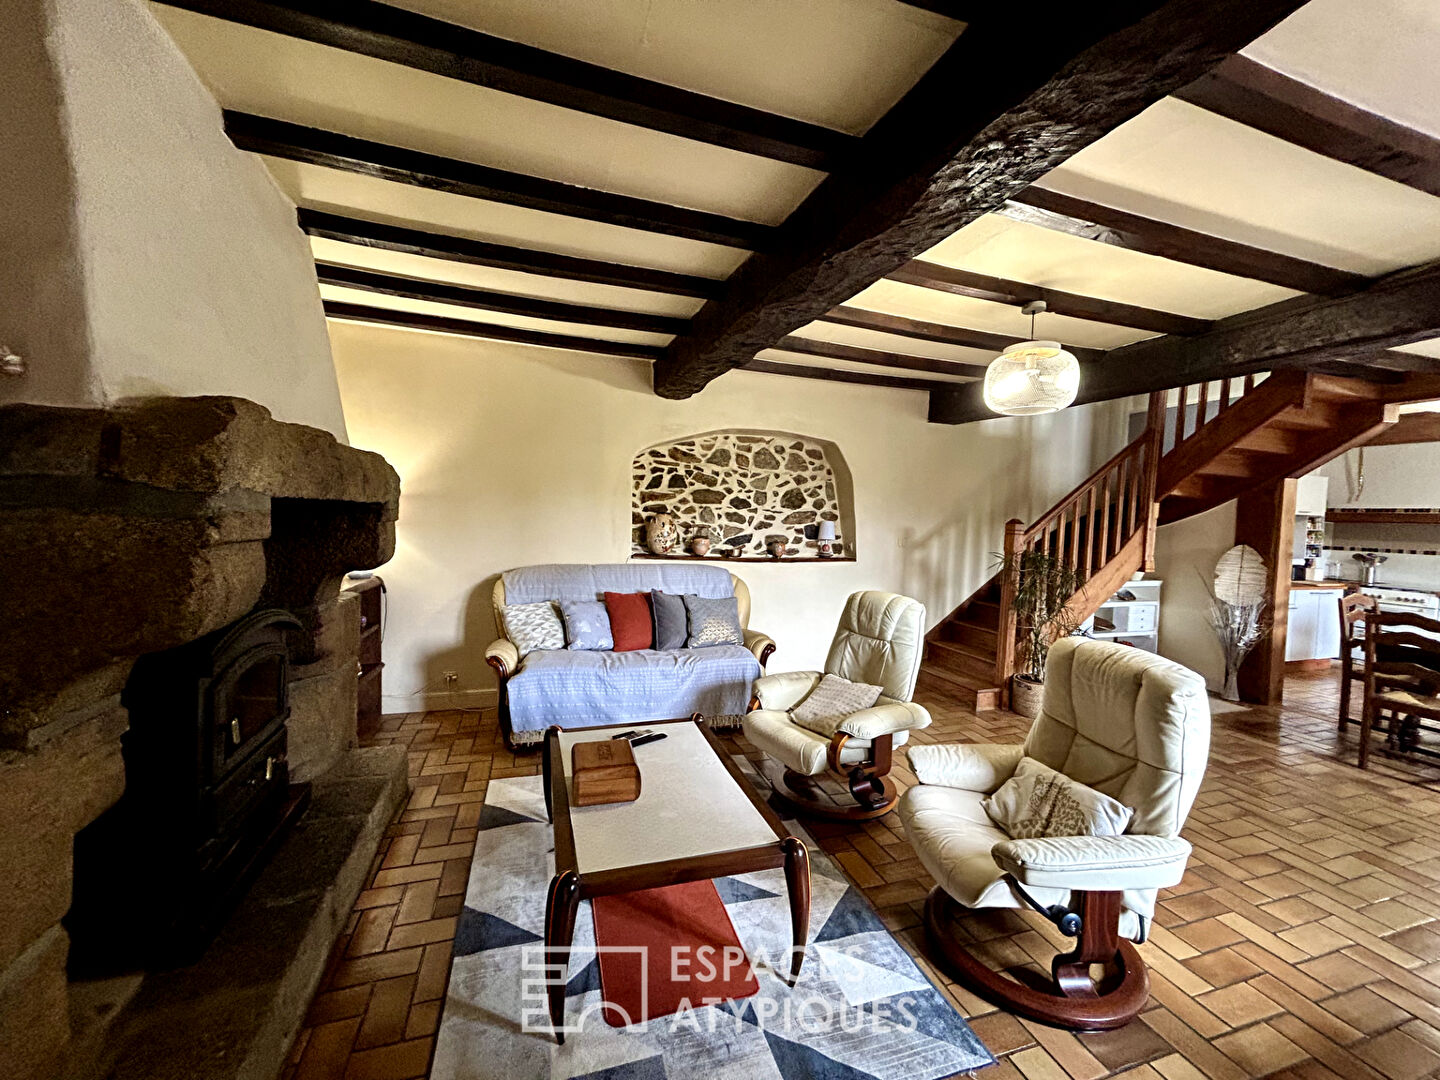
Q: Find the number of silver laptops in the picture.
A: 0